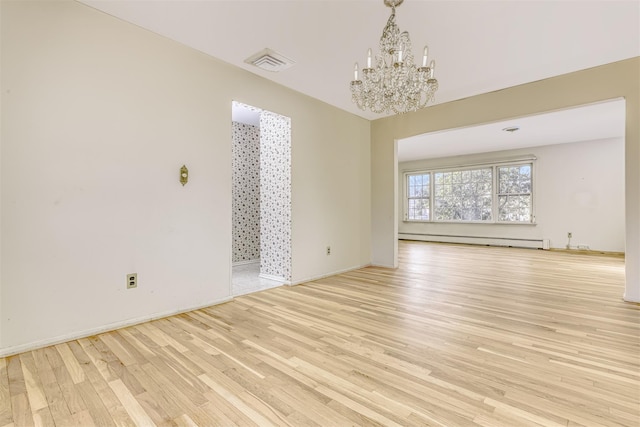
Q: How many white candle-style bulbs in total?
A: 5